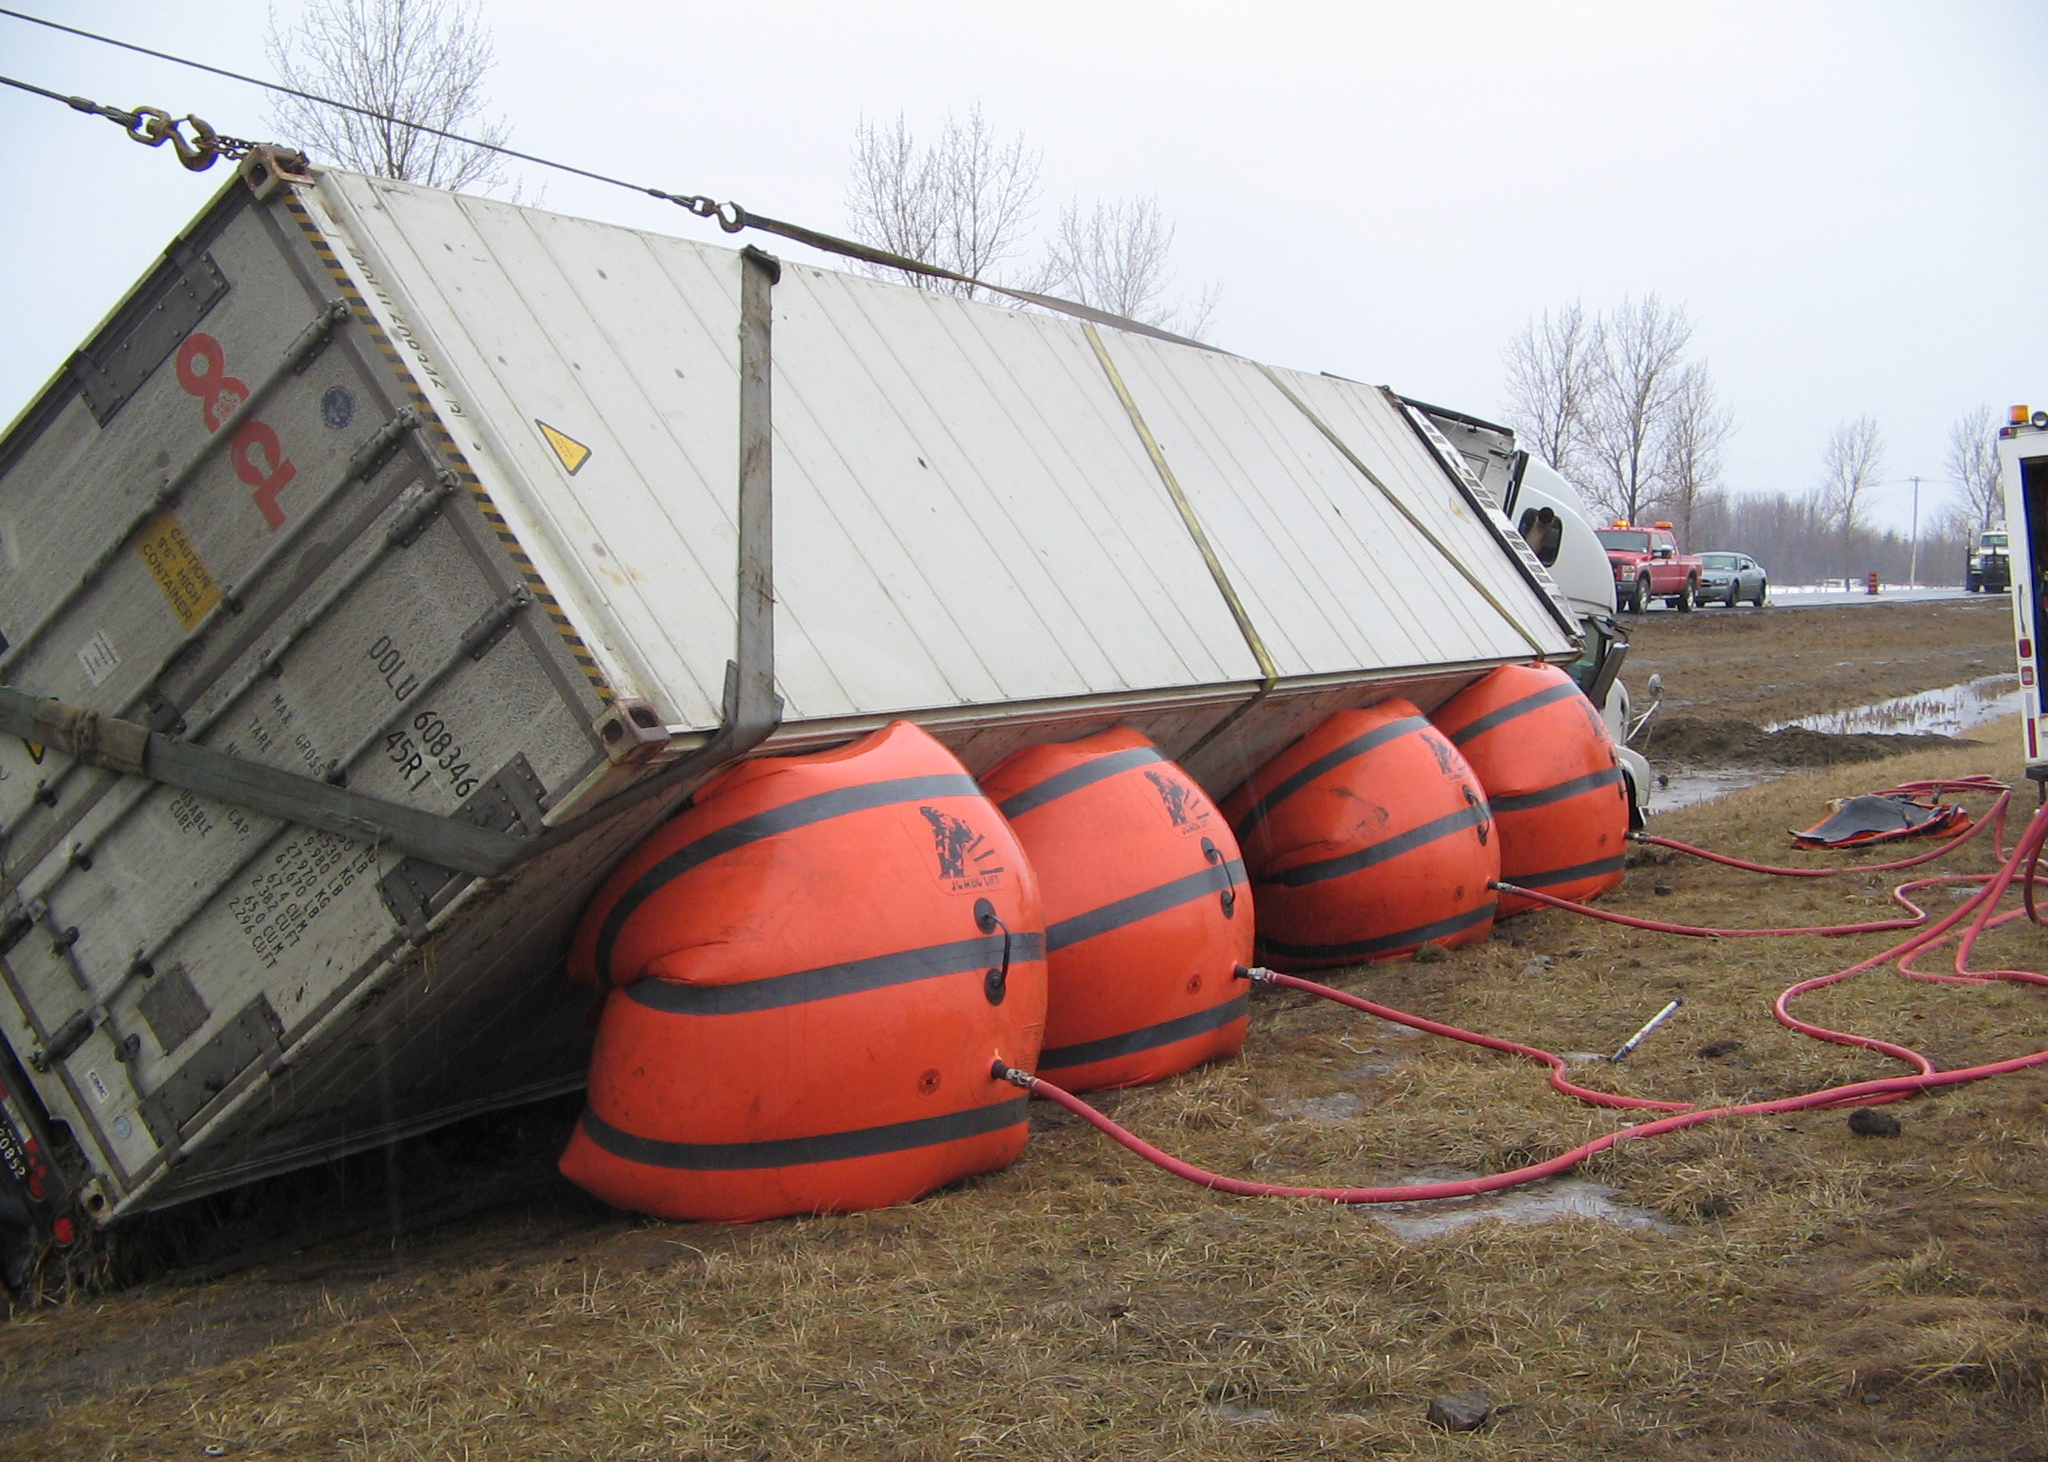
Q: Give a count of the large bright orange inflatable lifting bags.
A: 4